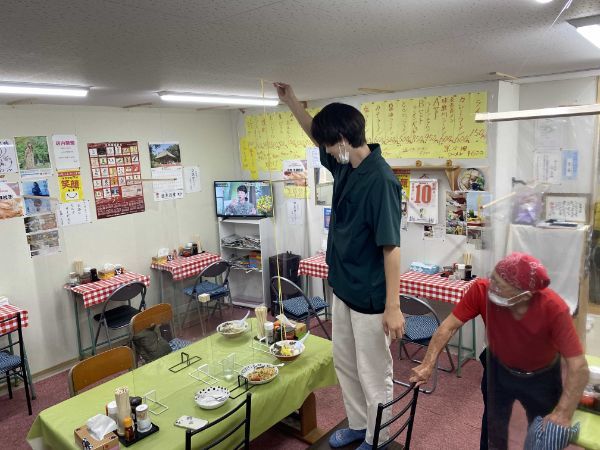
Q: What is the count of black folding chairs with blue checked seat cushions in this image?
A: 3